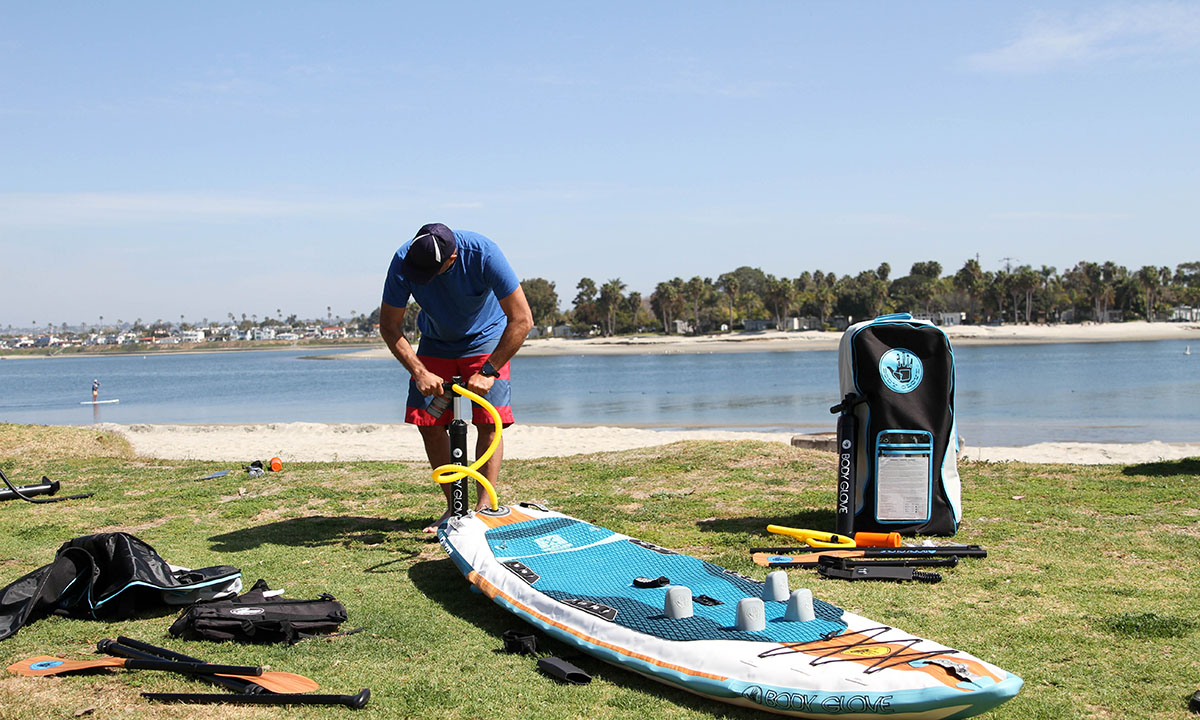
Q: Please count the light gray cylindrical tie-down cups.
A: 4